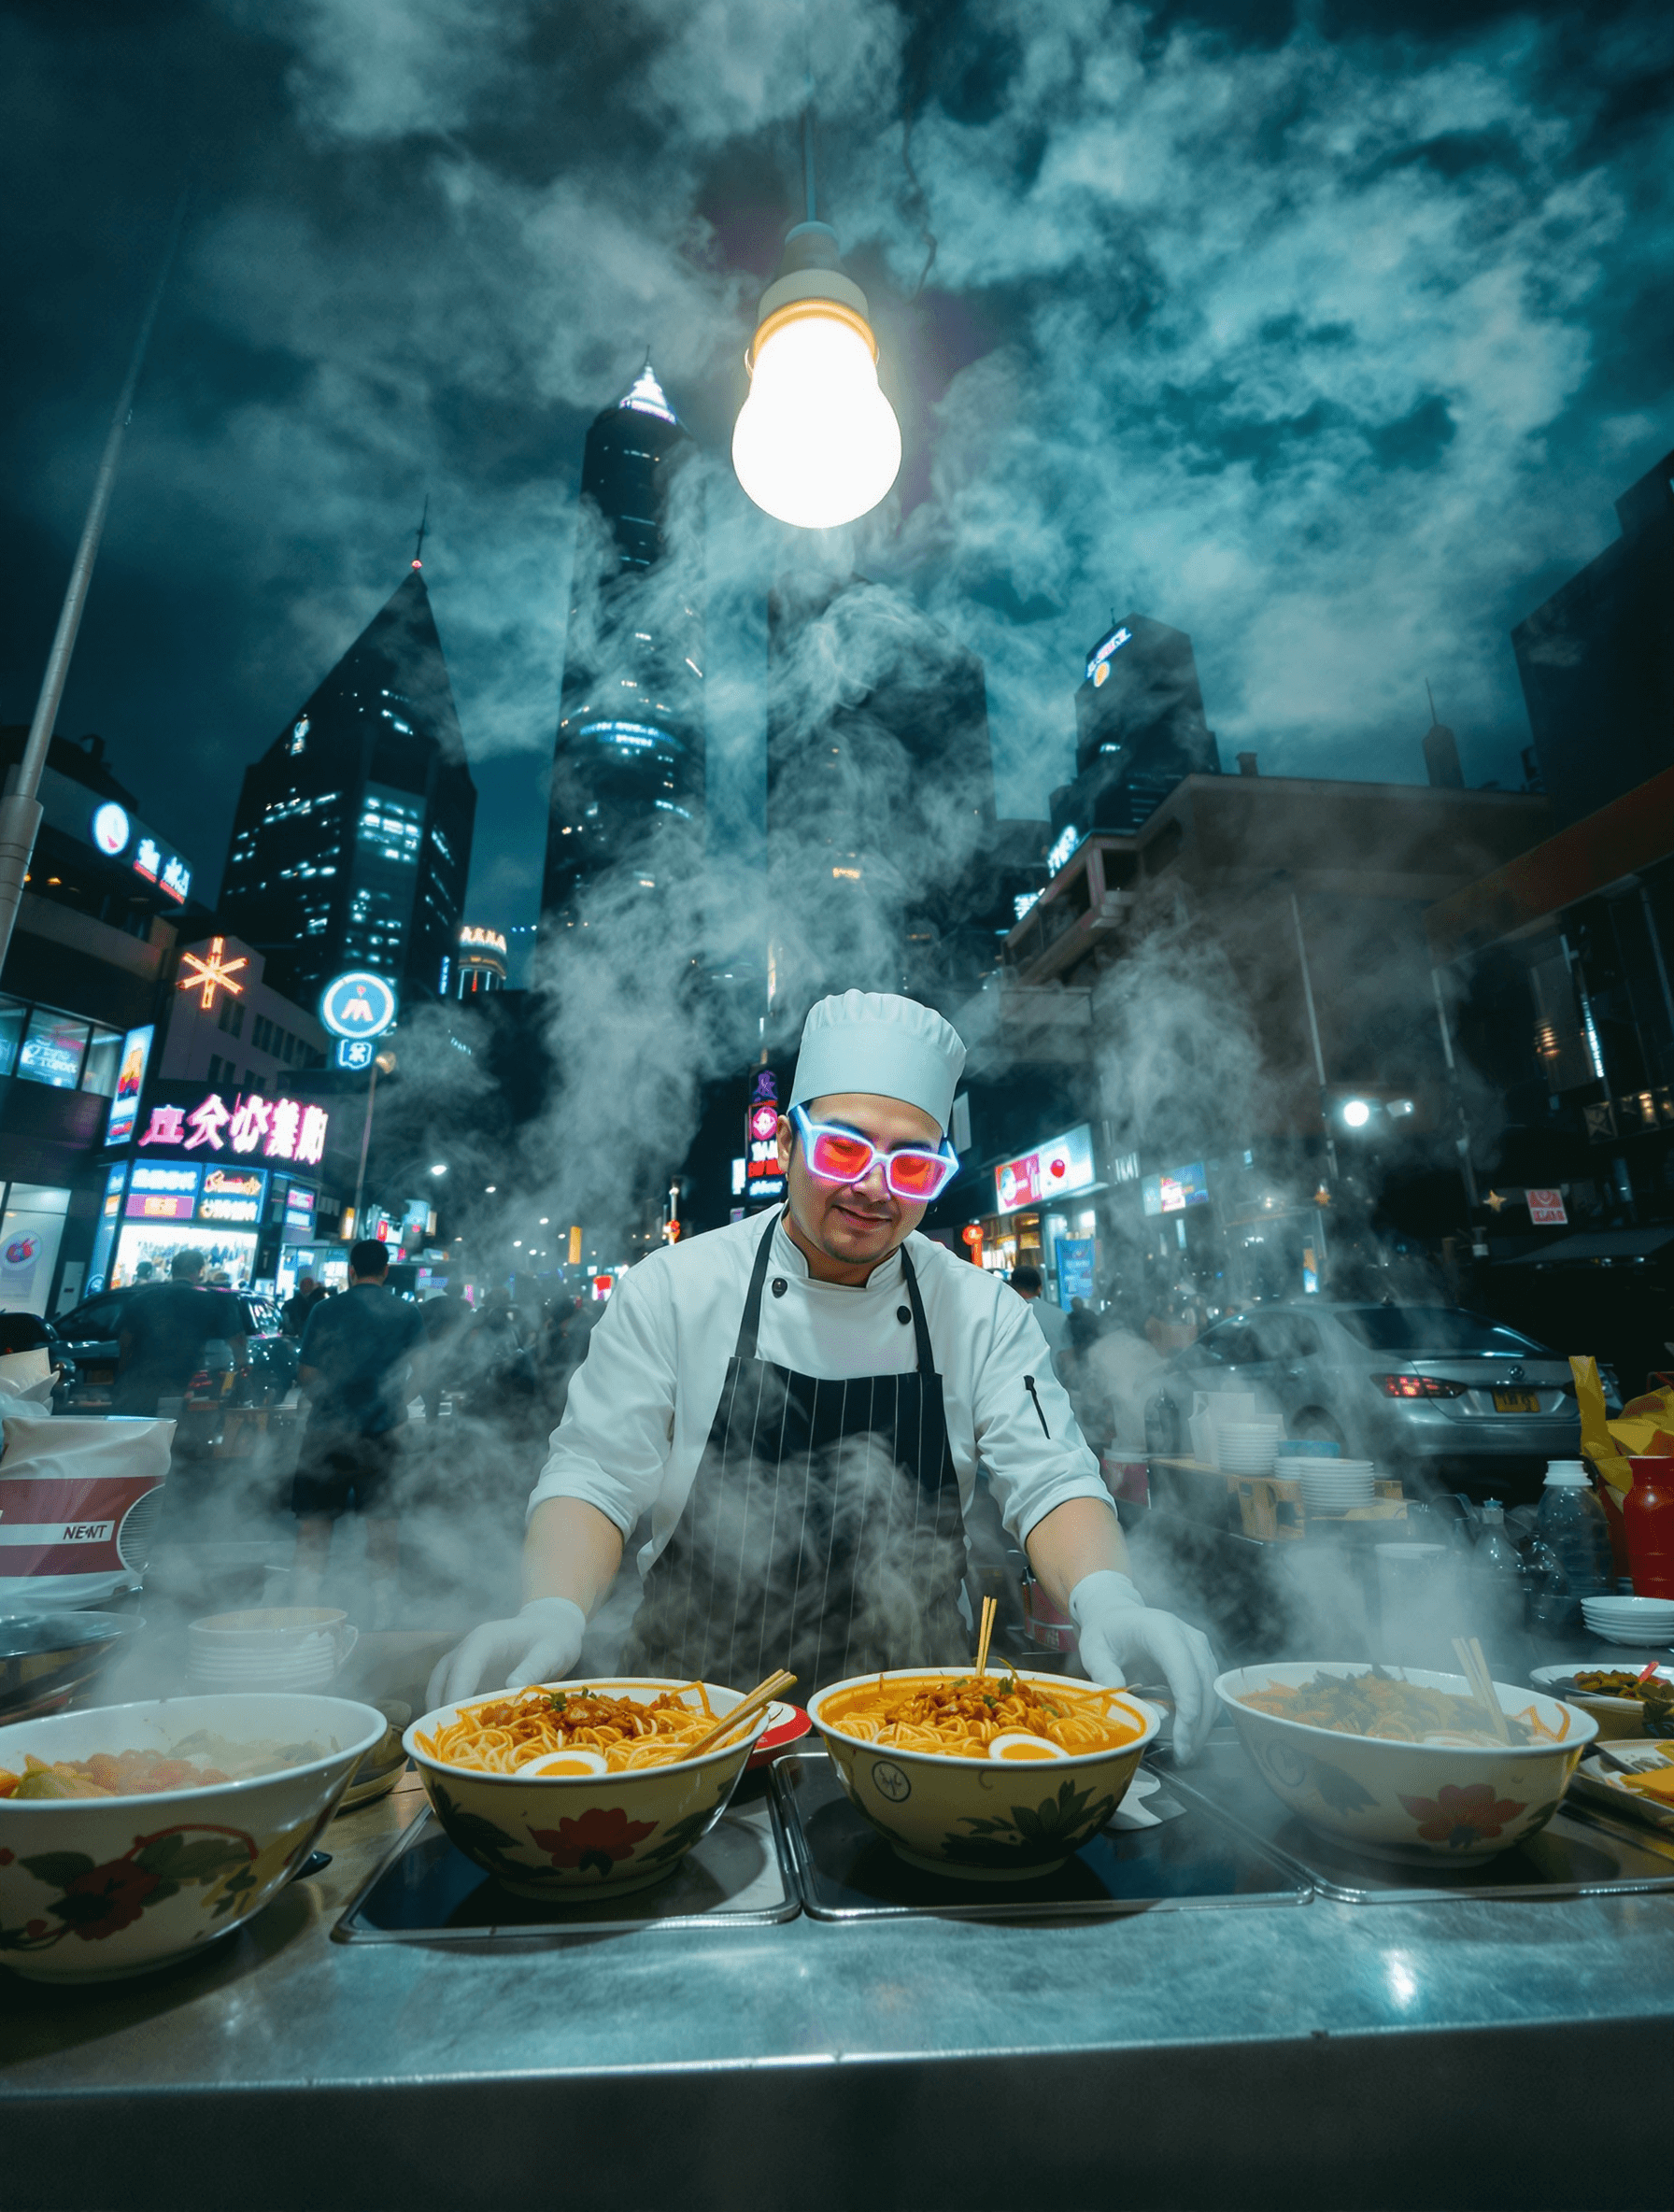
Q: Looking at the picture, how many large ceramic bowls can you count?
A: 4